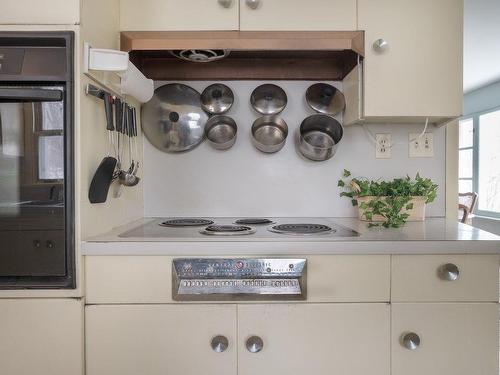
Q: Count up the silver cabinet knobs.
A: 7